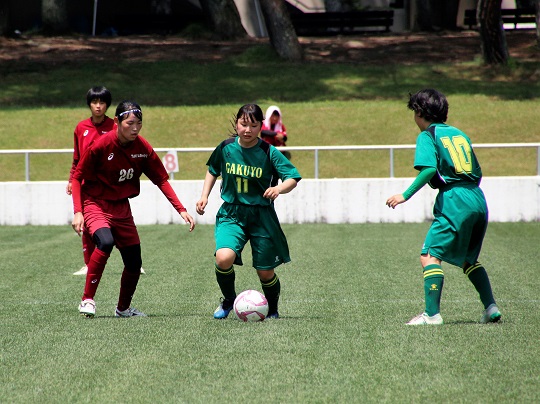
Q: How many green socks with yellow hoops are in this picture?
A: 4